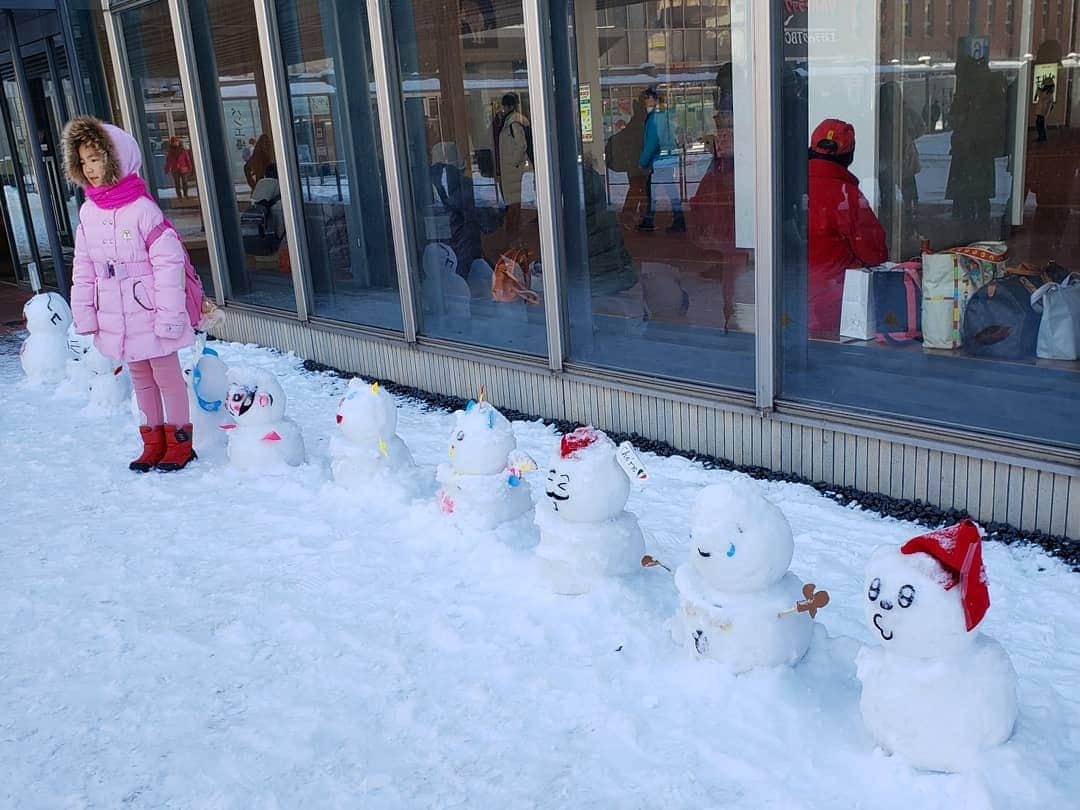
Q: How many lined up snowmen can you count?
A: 10